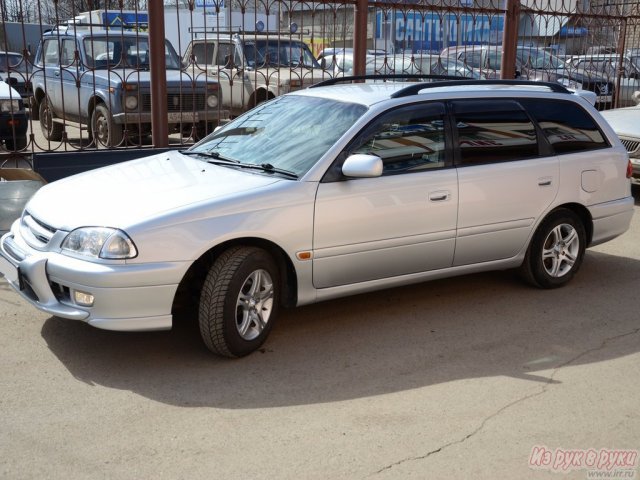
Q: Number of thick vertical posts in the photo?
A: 3